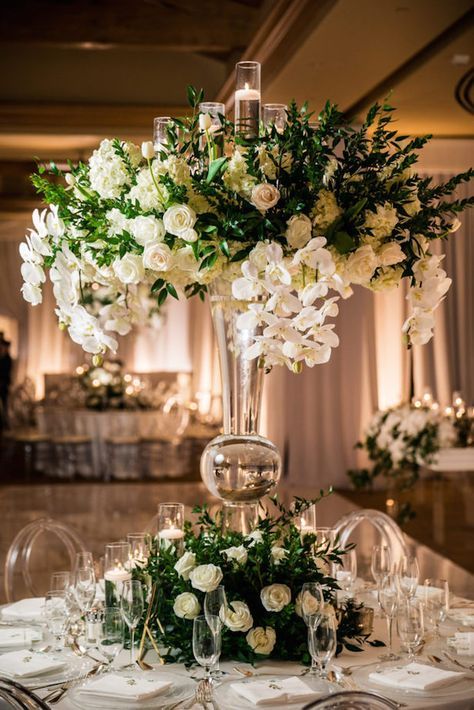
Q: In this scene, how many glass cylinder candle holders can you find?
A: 9